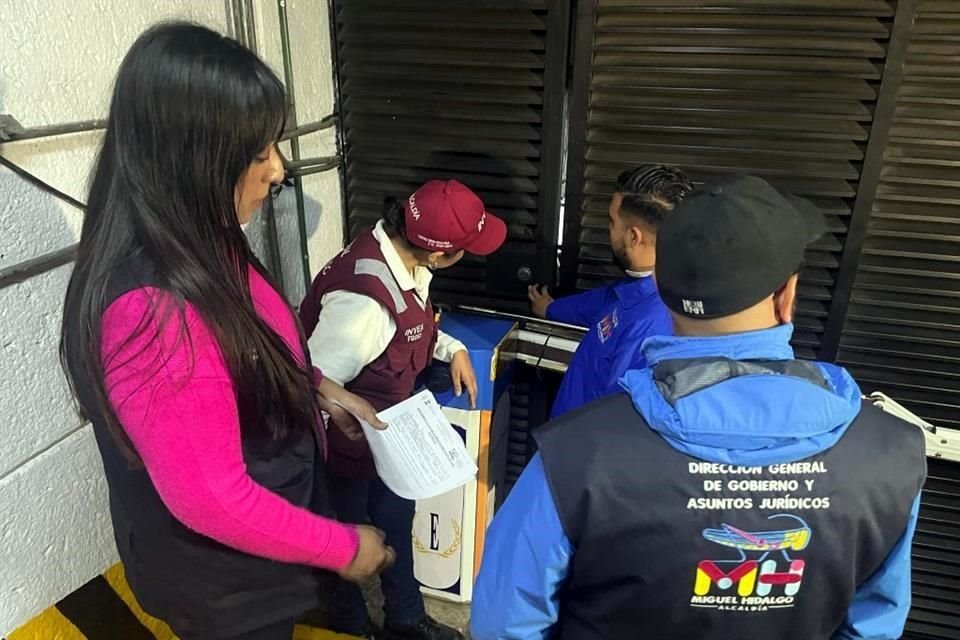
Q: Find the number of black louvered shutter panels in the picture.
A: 3